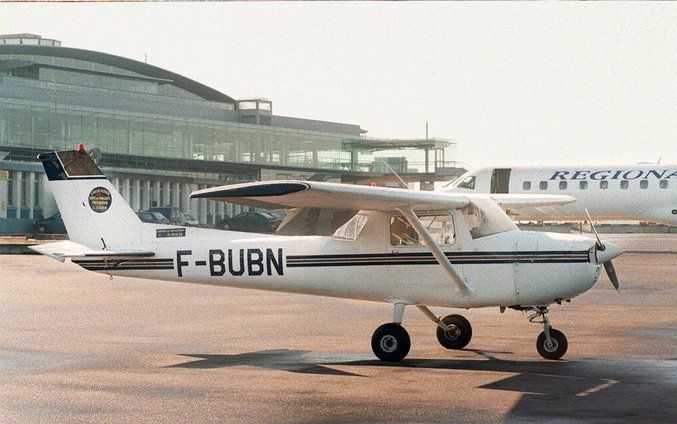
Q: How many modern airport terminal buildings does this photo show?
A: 1